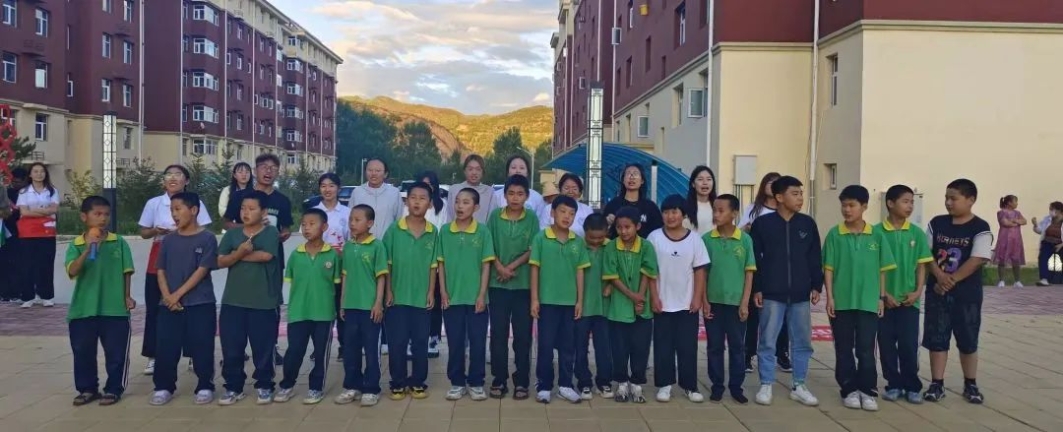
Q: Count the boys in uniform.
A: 12